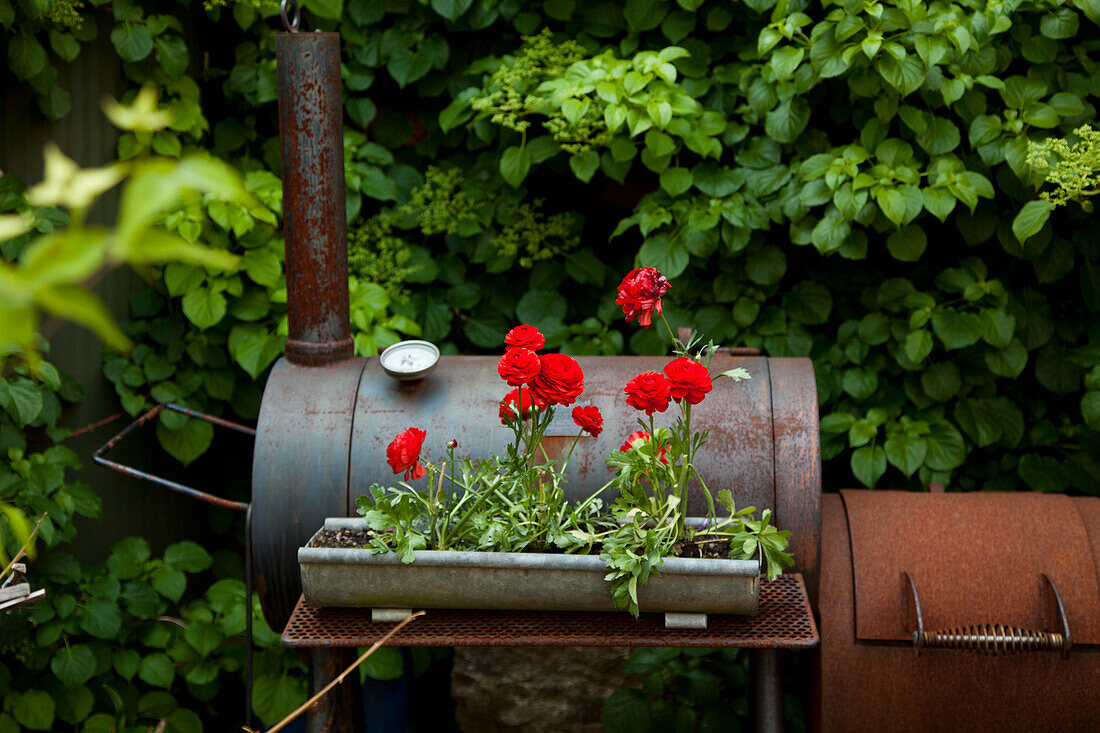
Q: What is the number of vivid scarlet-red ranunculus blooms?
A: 10